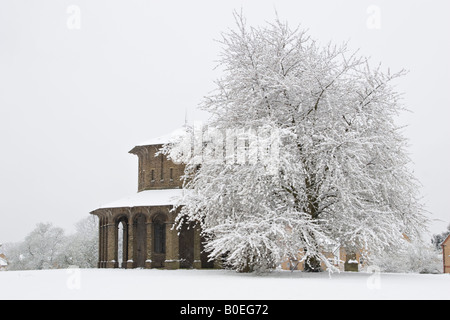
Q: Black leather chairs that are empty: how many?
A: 0